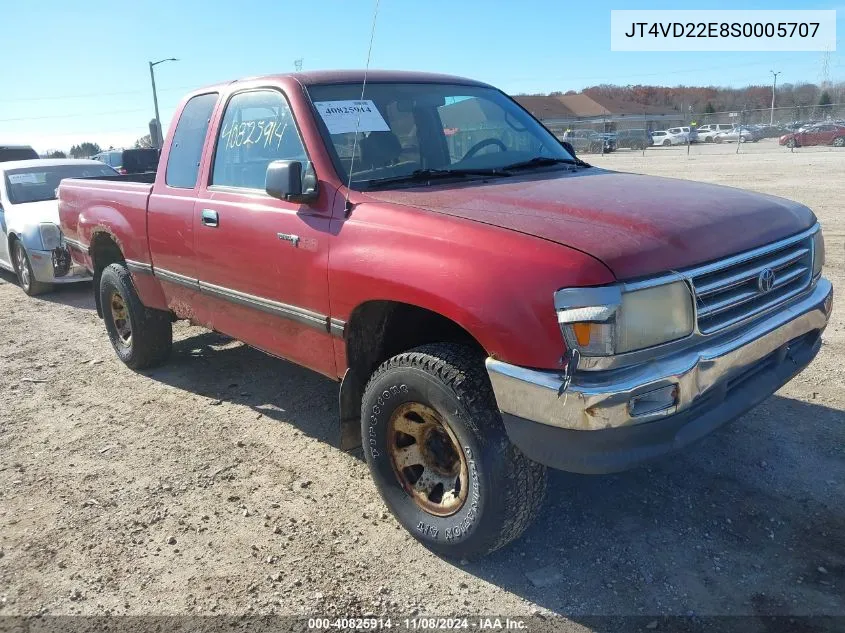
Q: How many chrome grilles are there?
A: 1